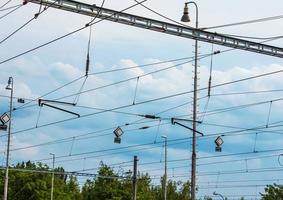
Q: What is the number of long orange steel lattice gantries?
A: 0